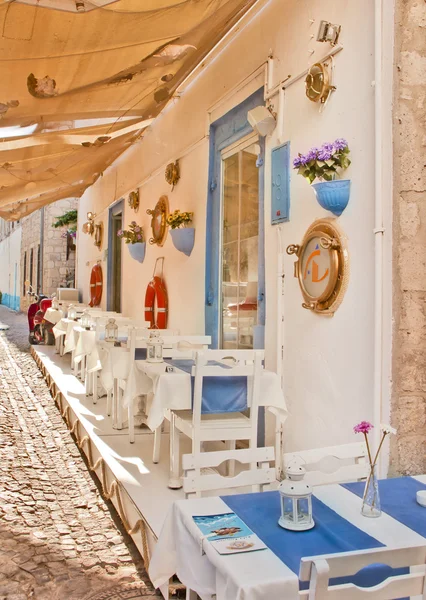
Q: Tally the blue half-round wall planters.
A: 3